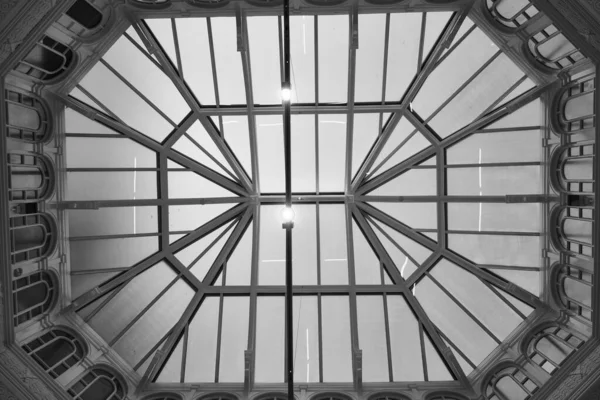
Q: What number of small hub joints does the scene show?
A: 2